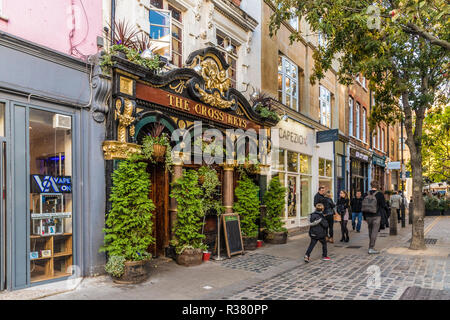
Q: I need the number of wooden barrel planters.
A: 4